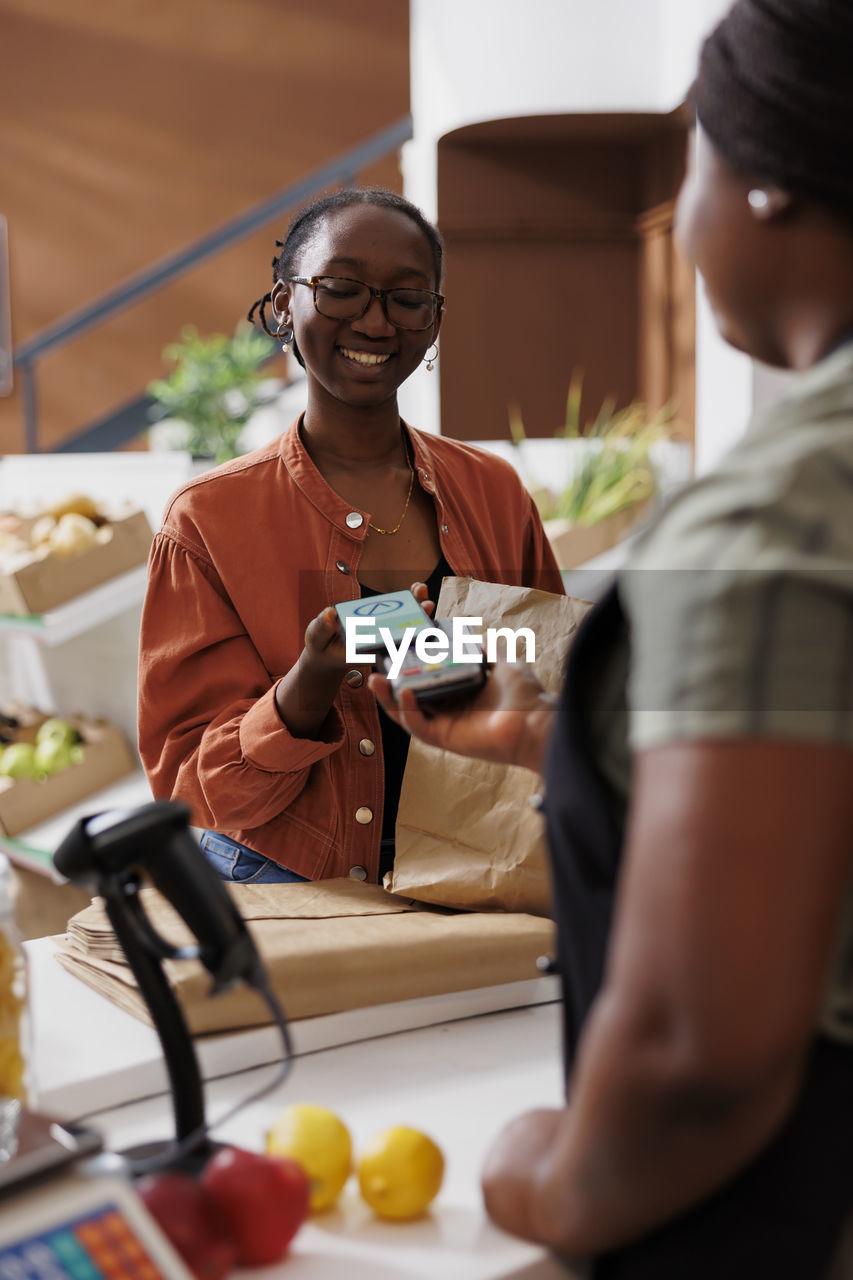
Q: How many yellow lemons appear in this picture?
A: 2